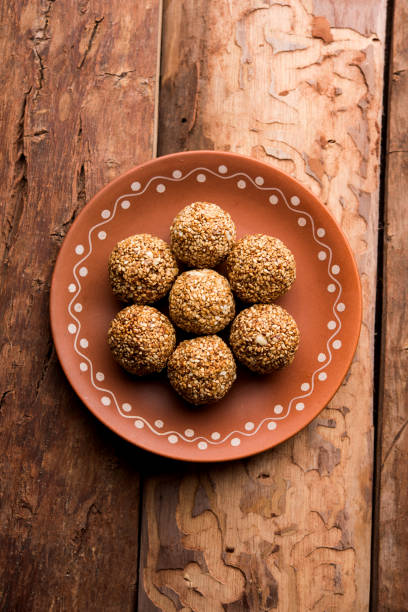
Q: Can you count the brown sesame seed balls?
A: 7